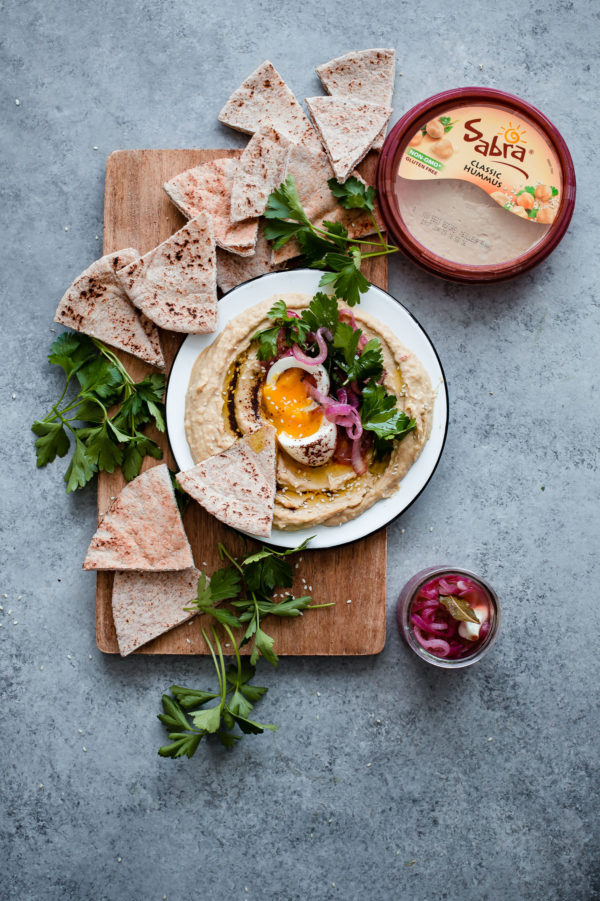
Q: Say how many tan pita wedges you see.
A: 12